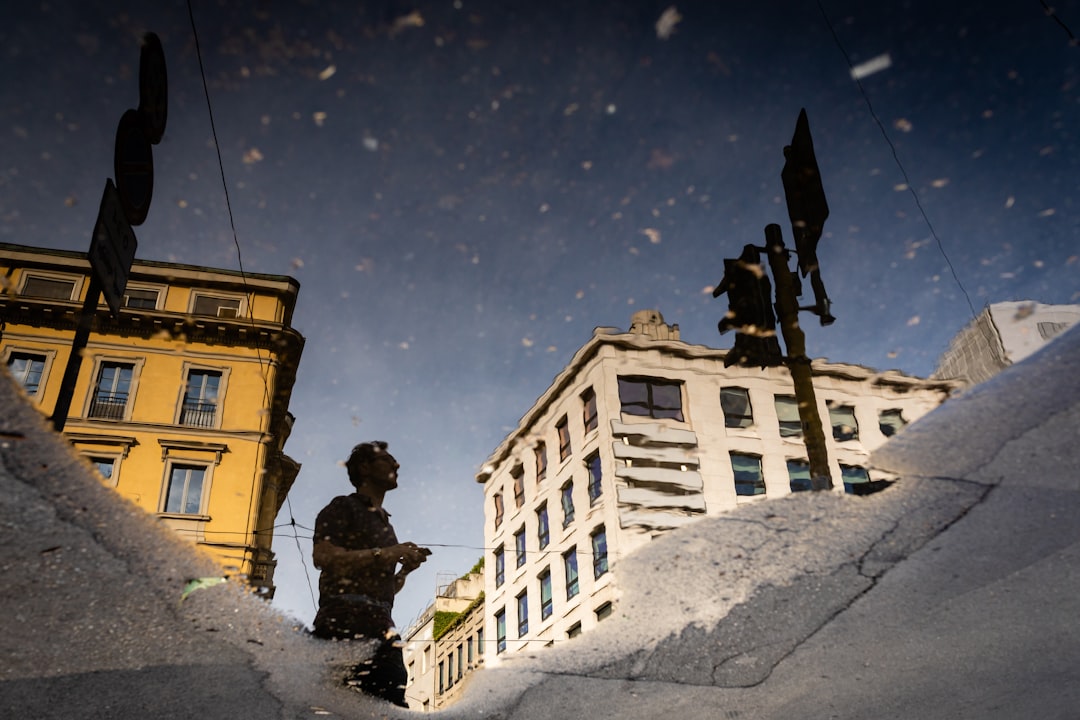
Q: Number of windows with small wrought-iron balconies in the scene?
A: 2